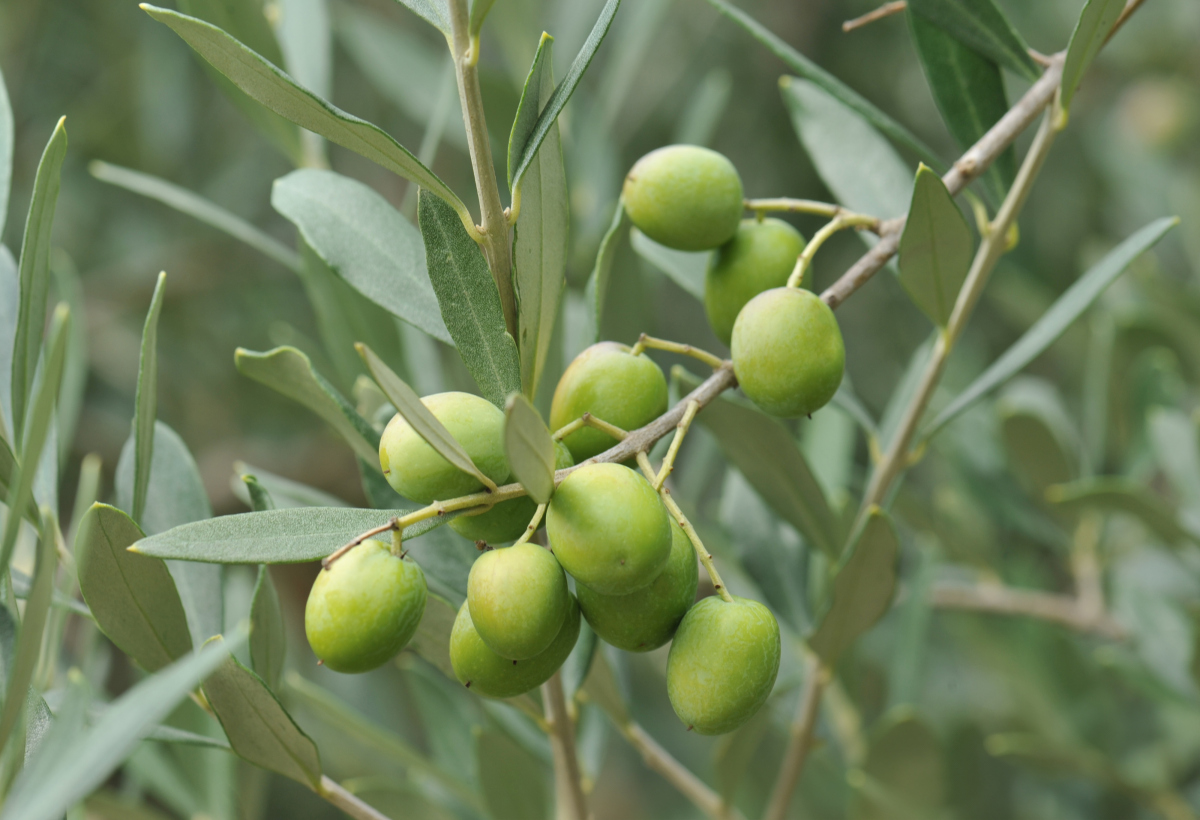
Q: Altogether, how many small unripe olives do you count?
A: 12